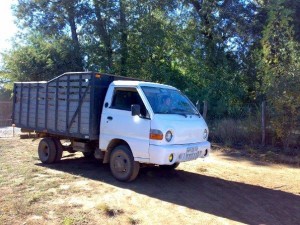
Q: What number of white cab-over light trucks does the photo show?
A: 1